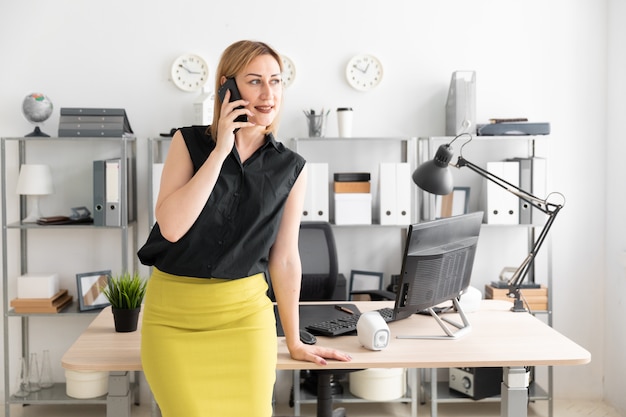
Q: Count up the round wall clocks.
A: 3